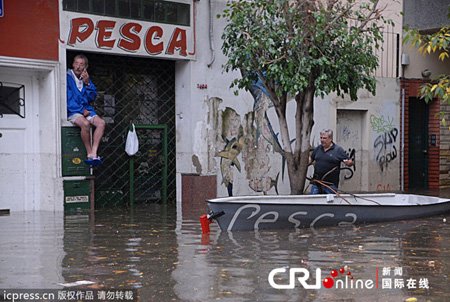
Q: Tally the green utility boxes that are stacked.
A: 2